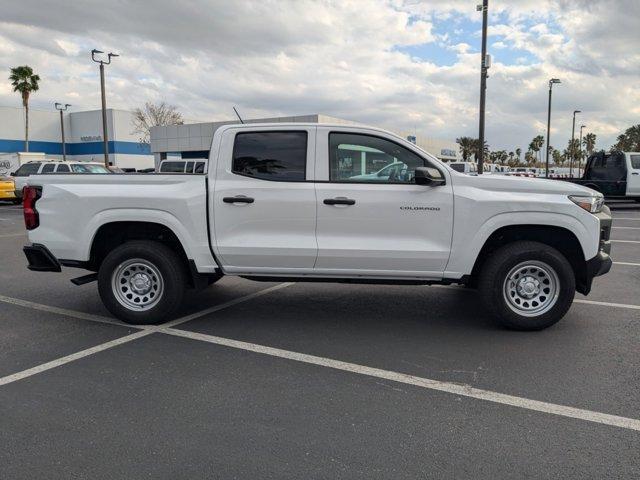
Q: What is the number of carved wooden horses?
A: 0